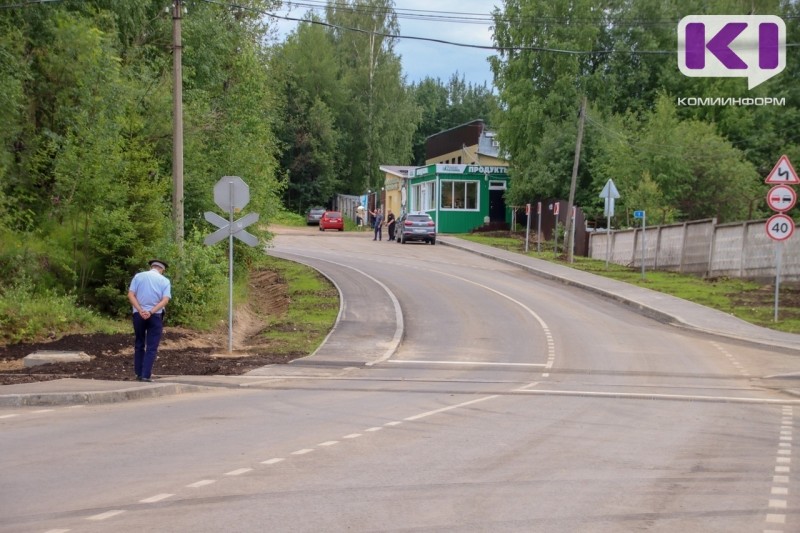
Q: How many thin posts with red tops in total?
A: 4